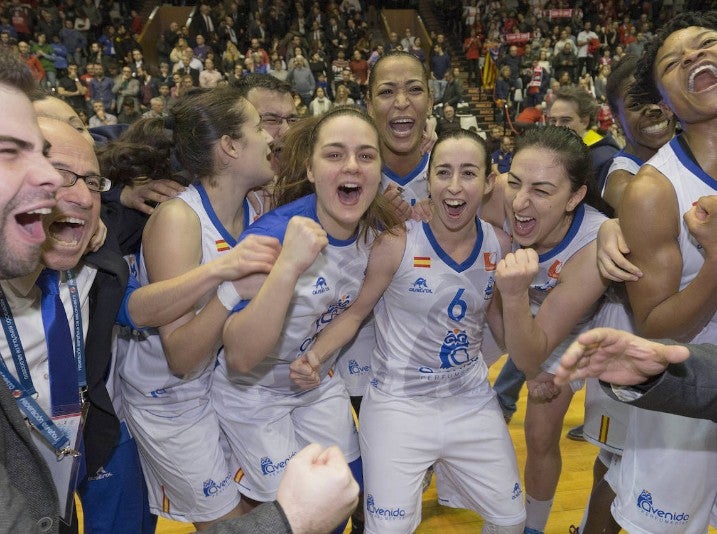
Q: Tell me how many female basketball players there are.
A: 7